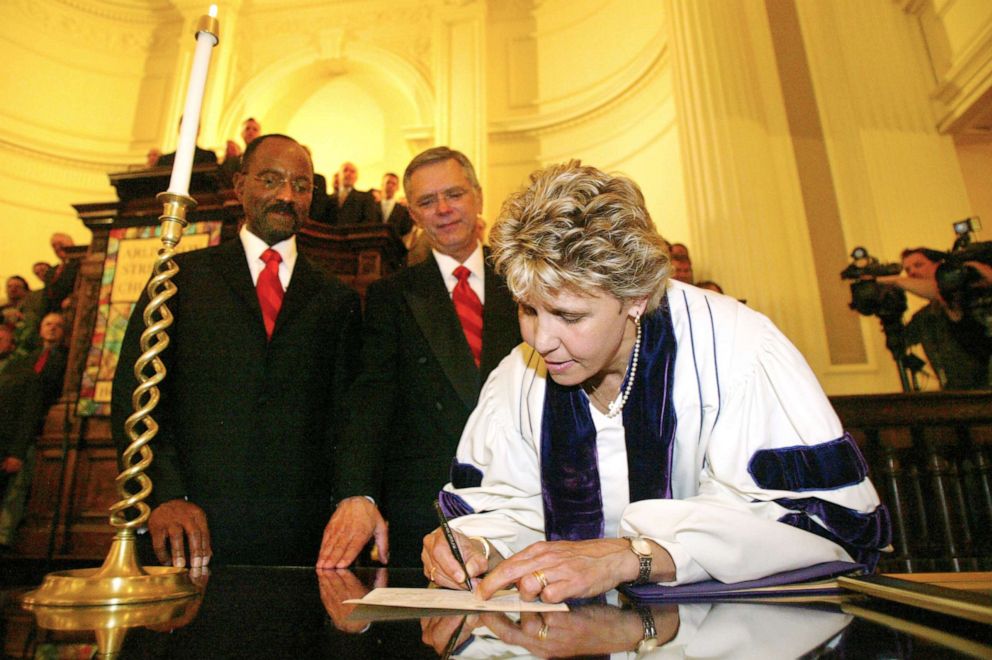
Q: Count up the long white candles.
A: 1